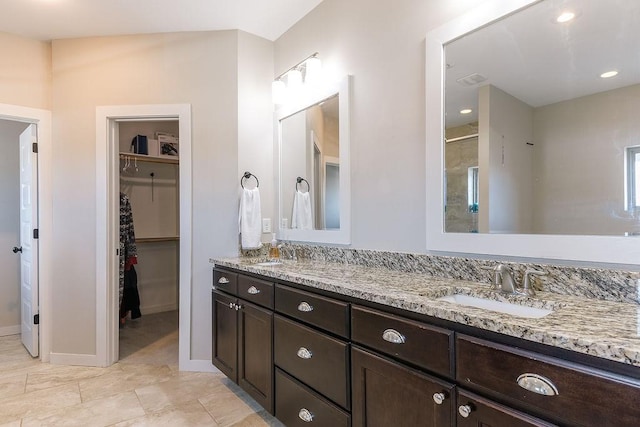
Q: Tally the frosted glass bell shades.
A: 3